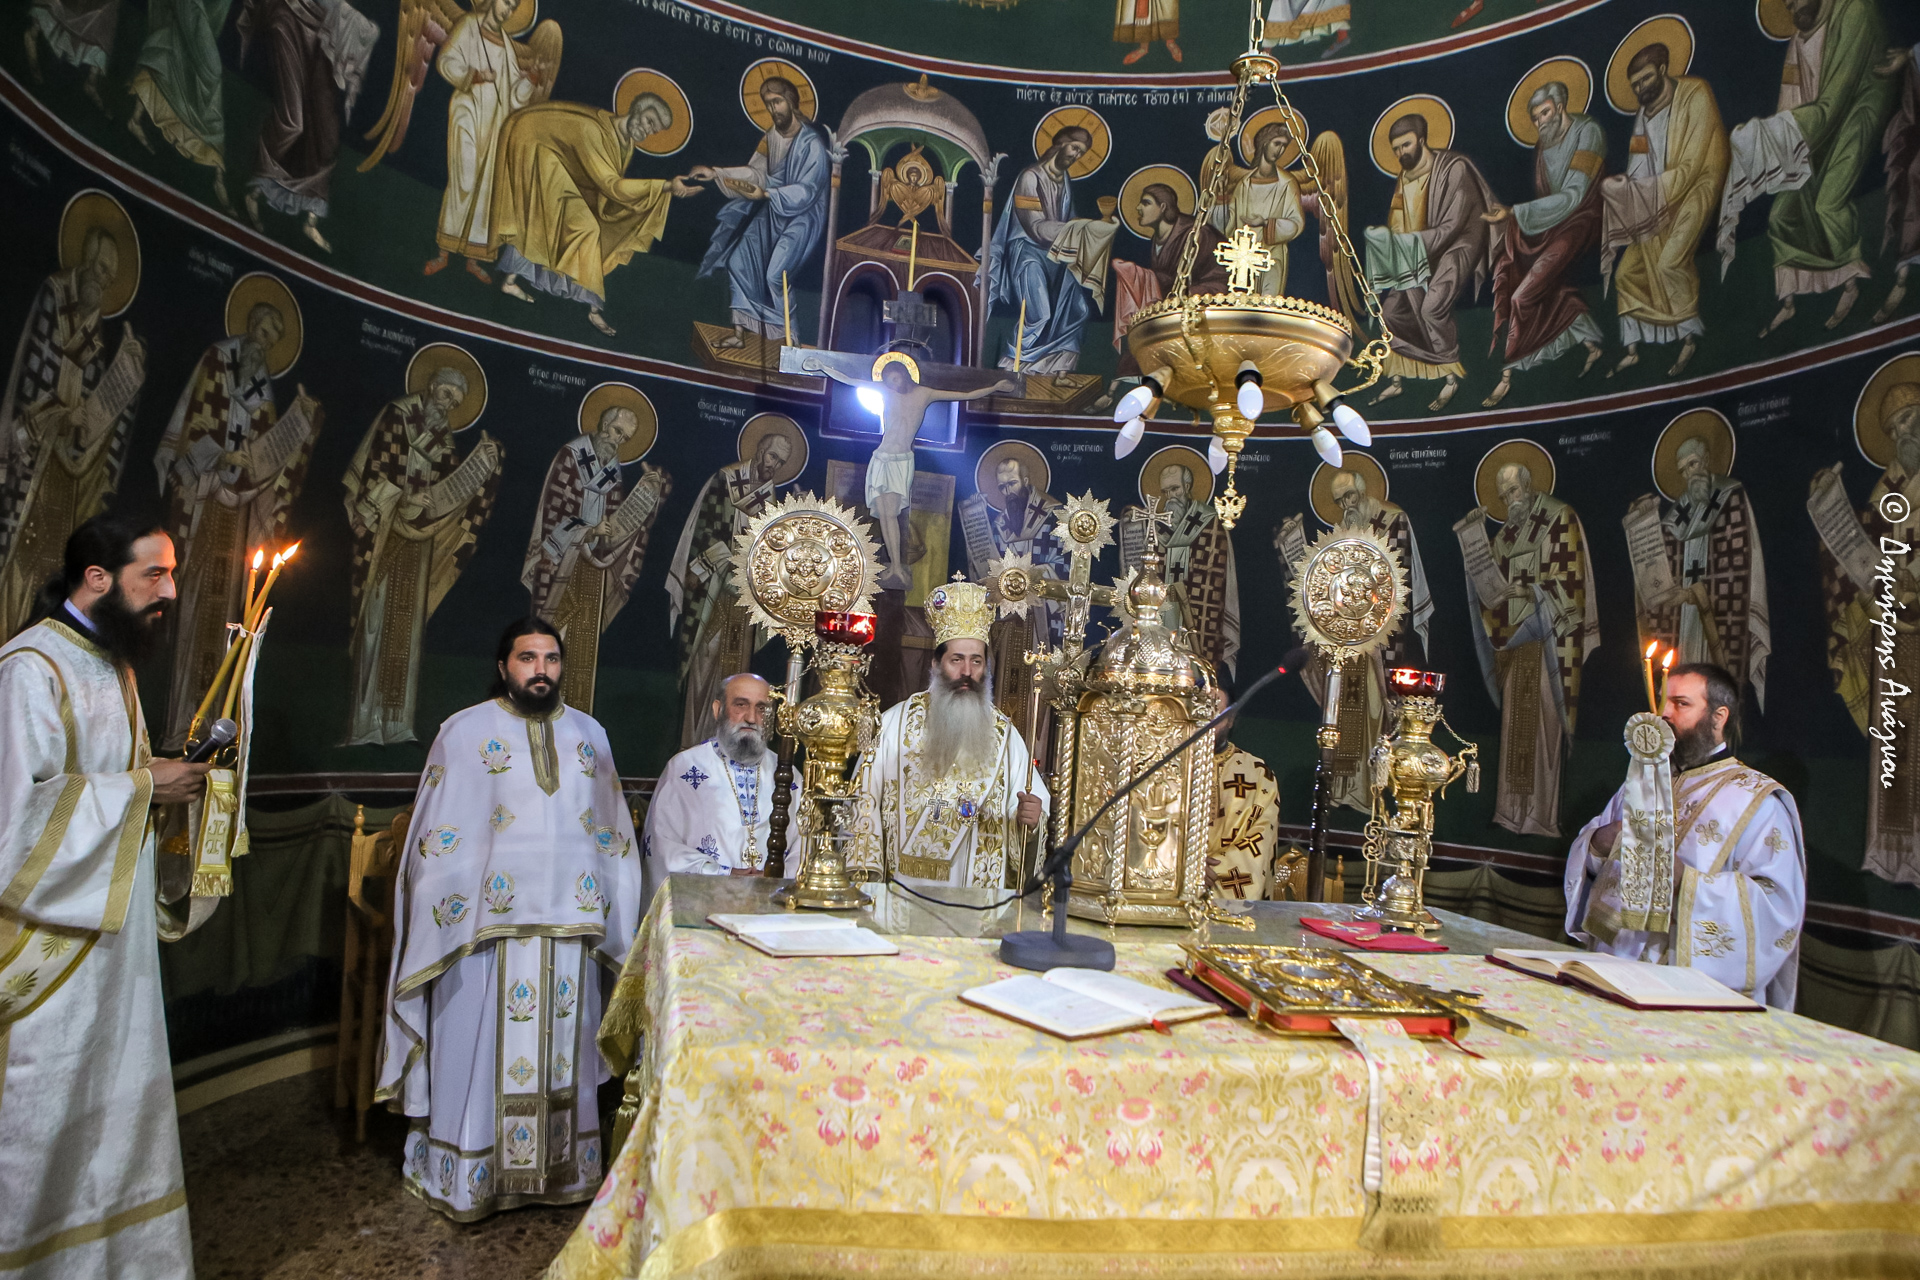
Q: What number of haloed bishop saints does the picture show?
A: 11